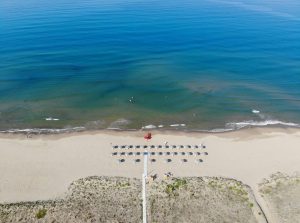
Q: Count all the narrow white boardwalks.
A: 1